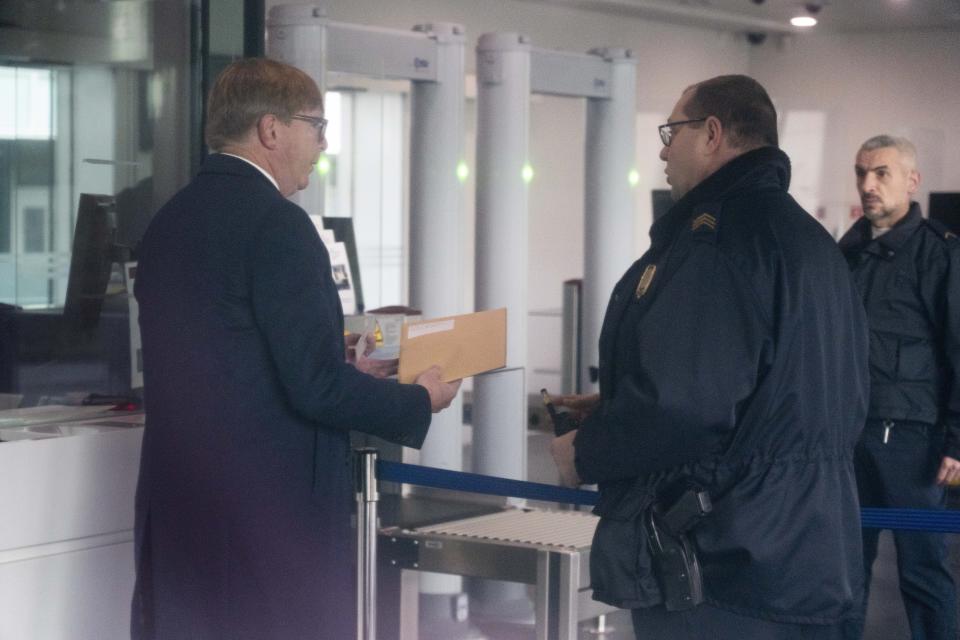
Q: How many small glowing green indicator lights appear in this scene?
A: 4